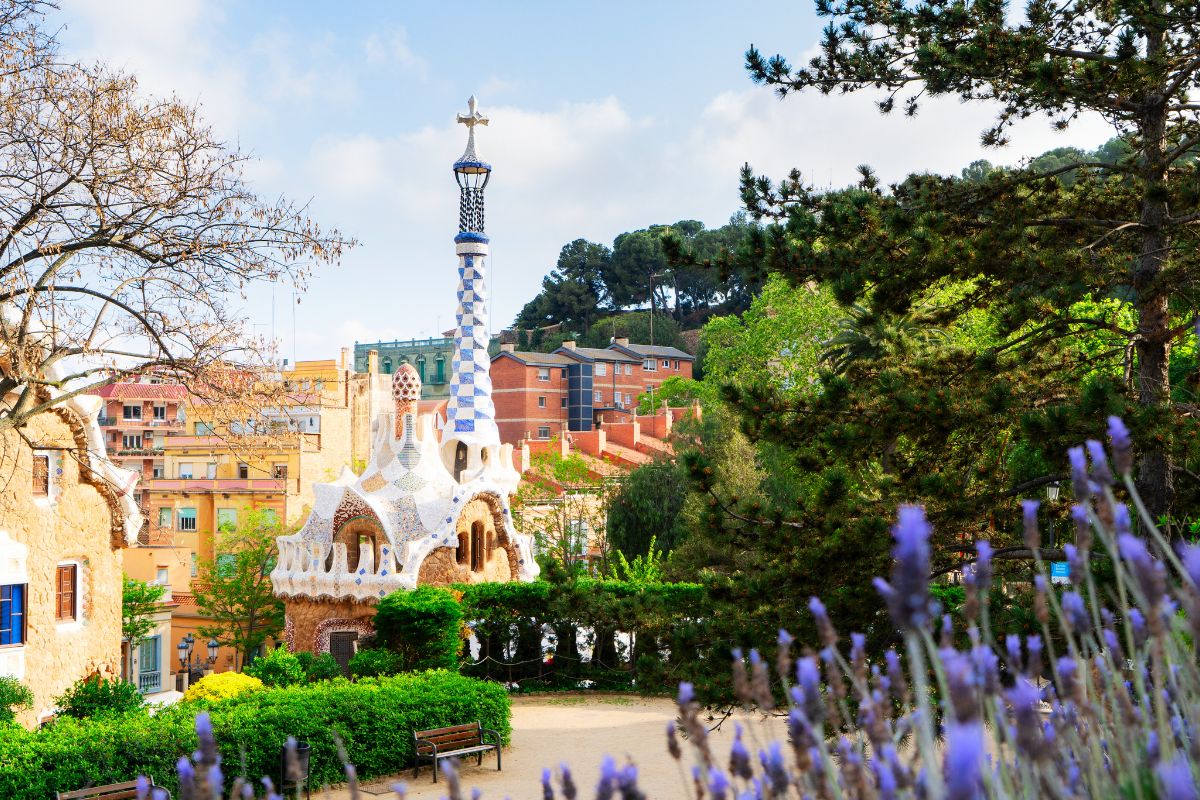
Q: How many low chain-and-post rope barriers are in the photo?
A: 1